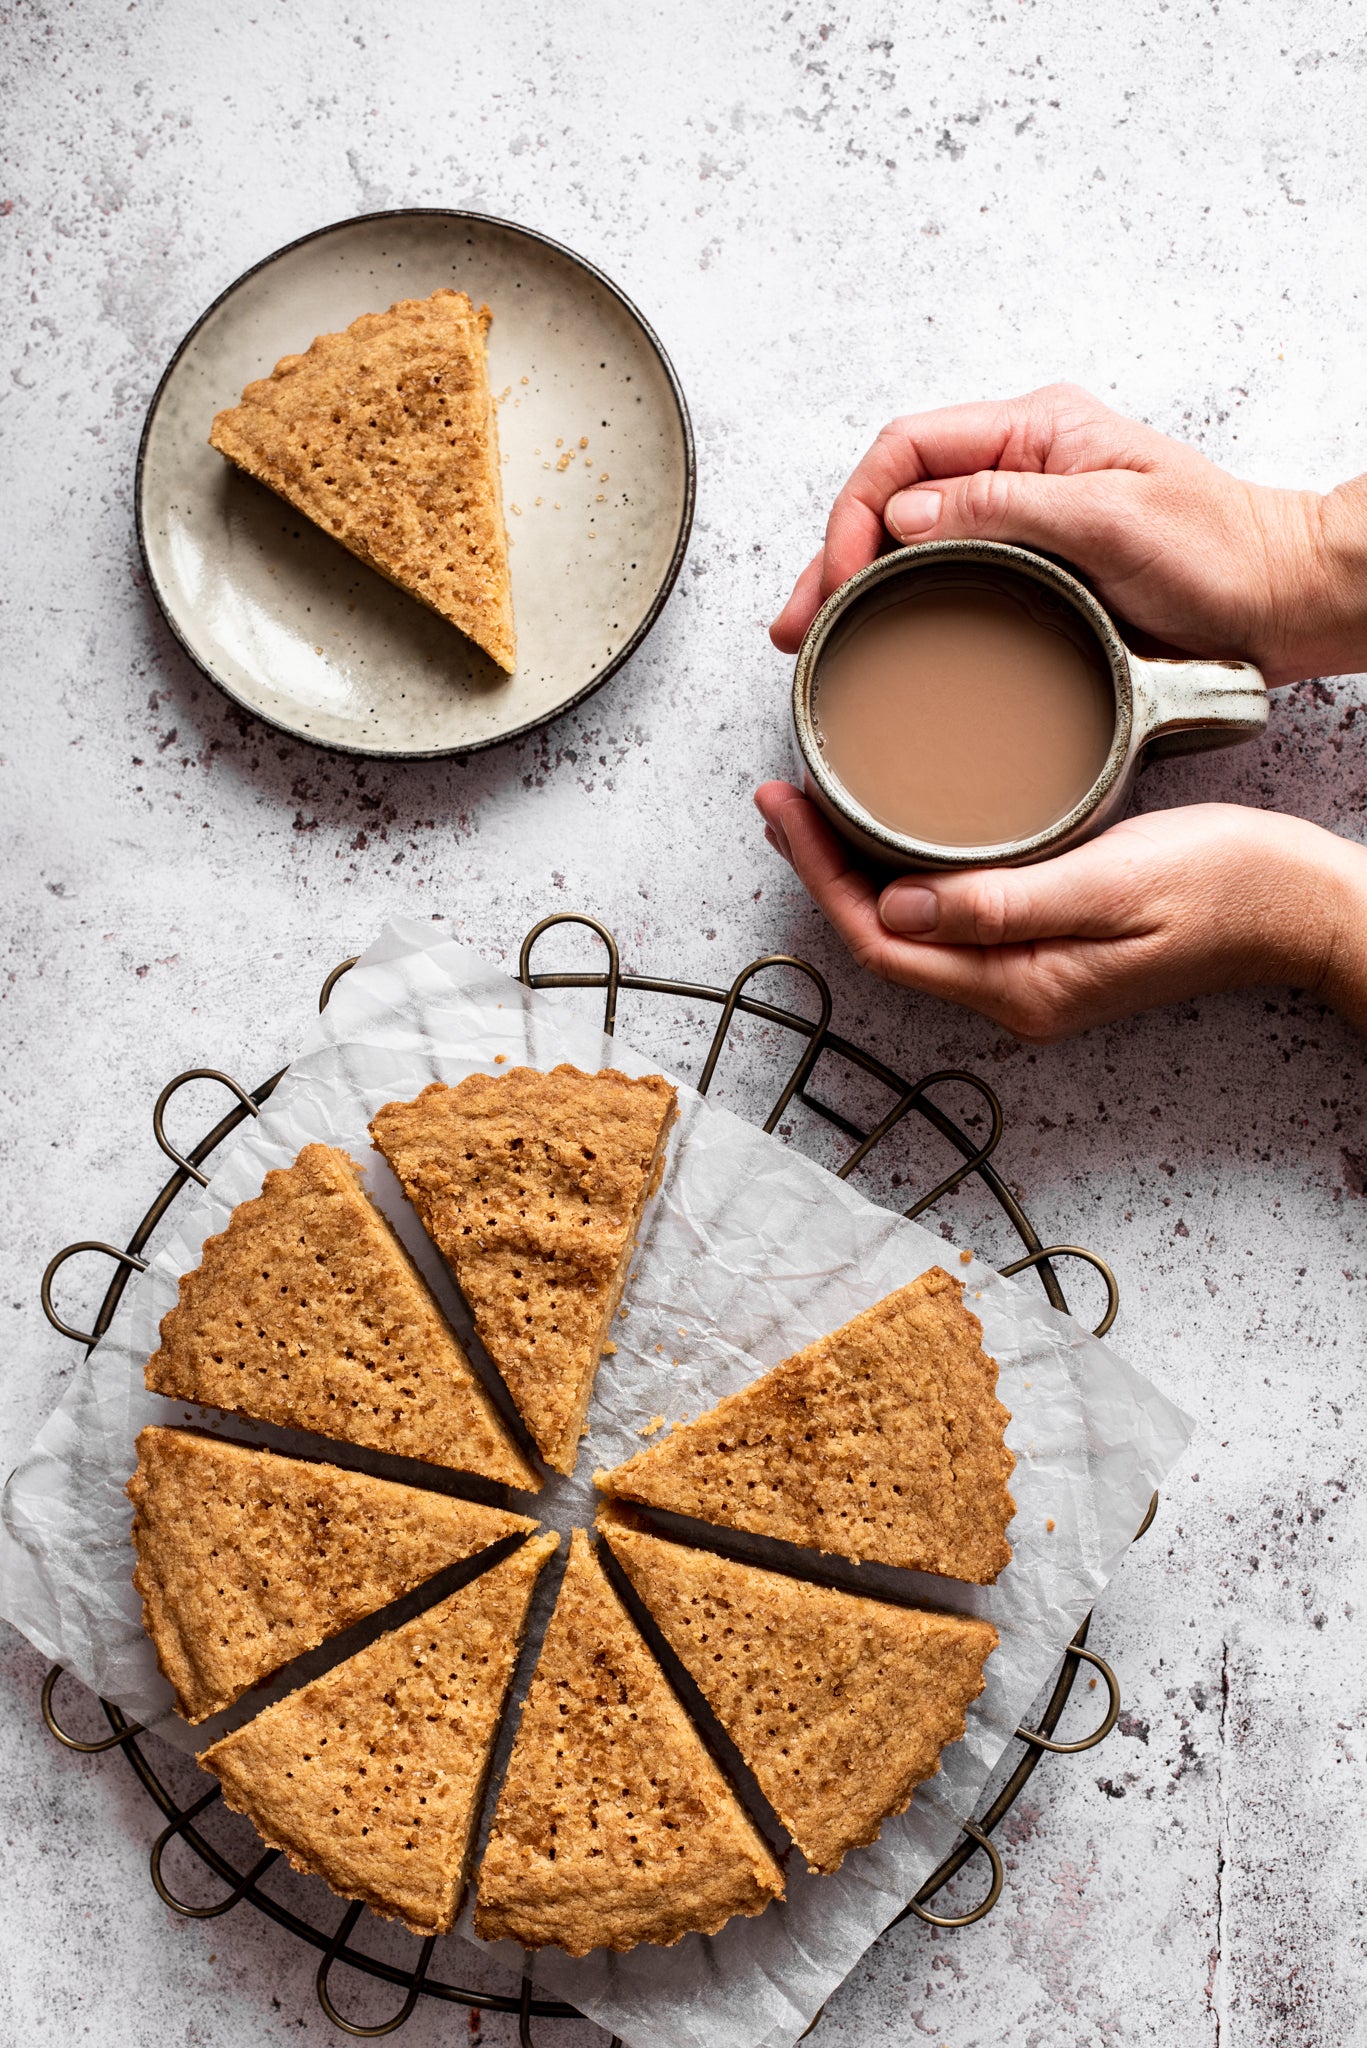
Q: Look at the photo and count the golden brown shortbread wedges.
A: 8